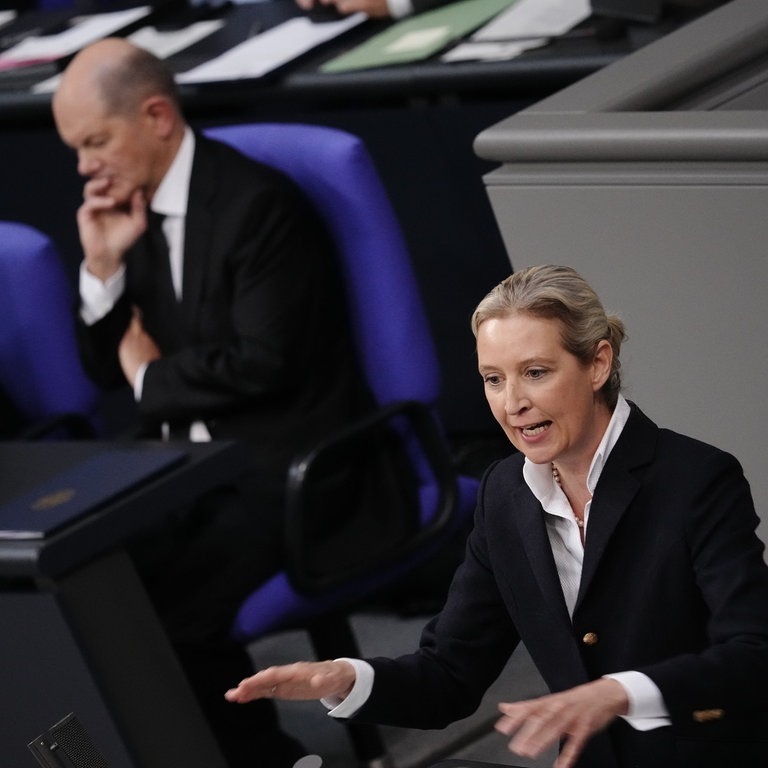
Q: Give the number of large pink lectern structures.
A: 0